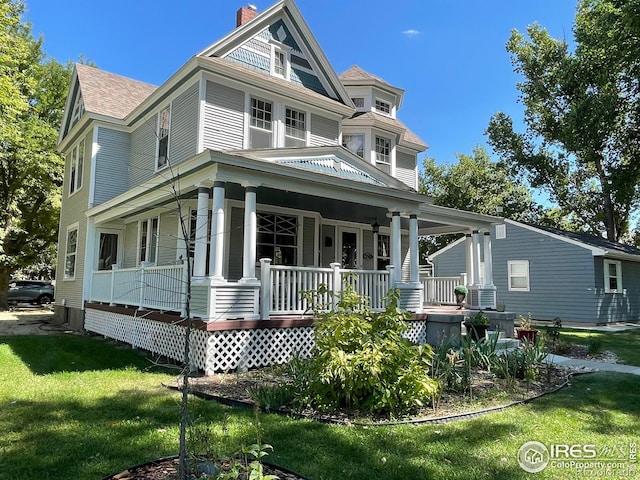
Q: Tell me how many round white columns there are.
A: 8